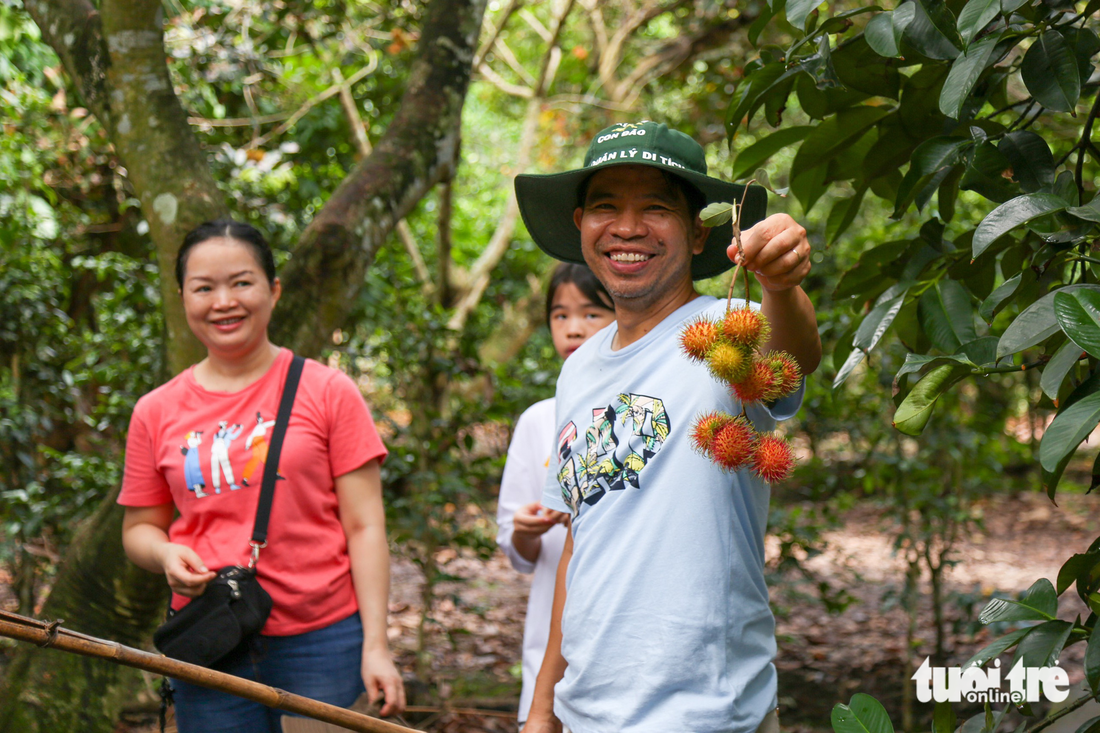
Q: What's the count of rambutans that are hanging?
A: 8